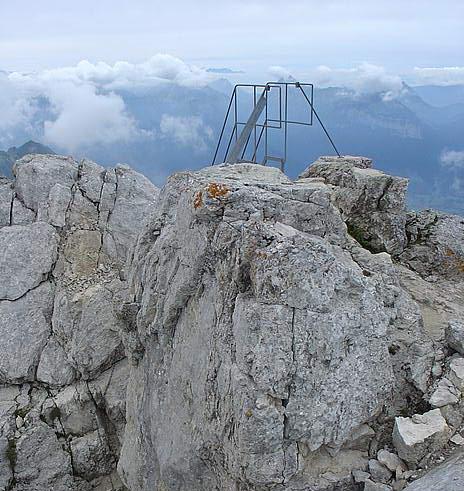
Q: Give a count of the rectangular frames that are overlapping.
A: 2